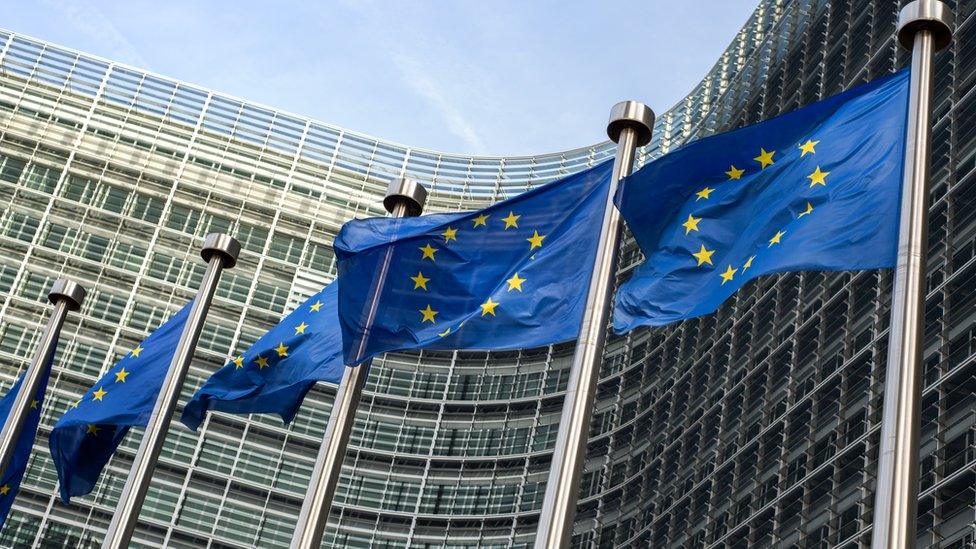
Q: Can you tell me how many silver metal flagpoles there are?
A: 5